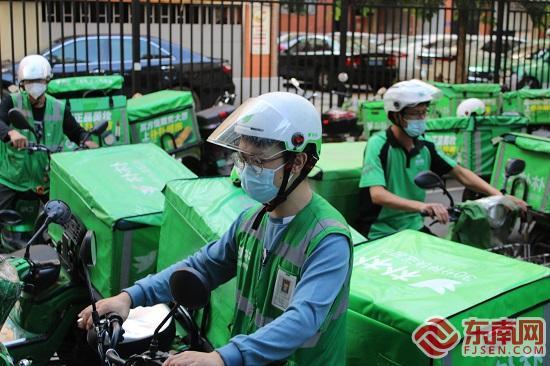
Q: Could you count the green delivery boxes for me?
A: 11